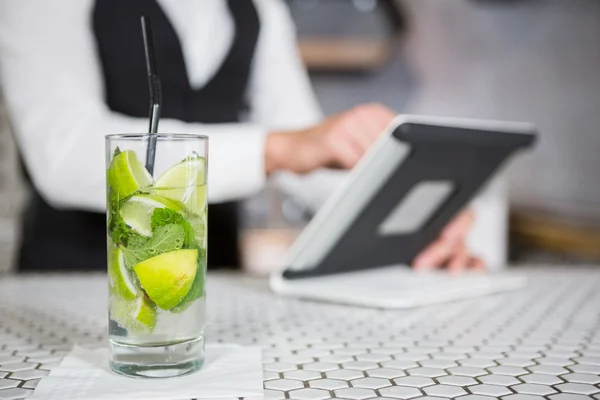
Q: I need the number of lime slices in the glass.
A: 6